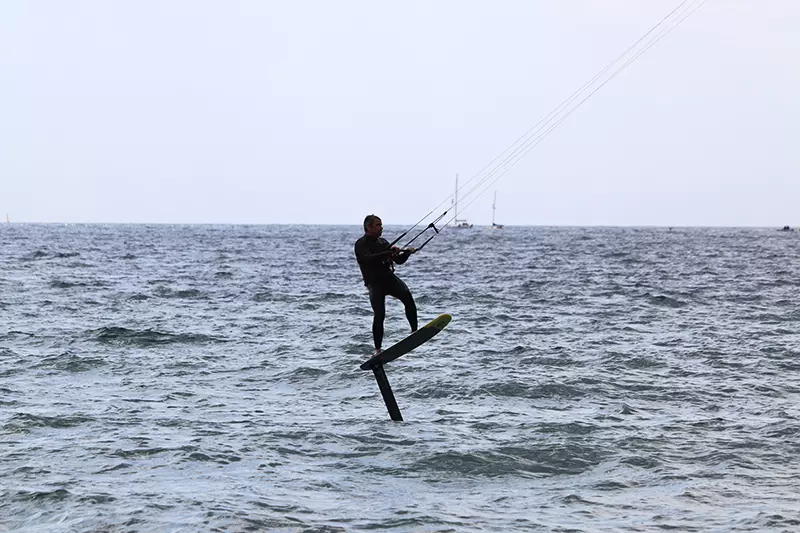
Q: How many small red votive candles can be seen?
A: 0